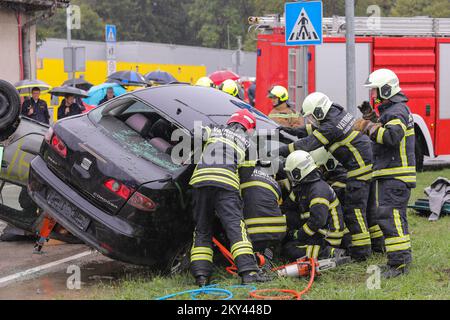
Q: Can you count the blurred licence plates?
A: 1